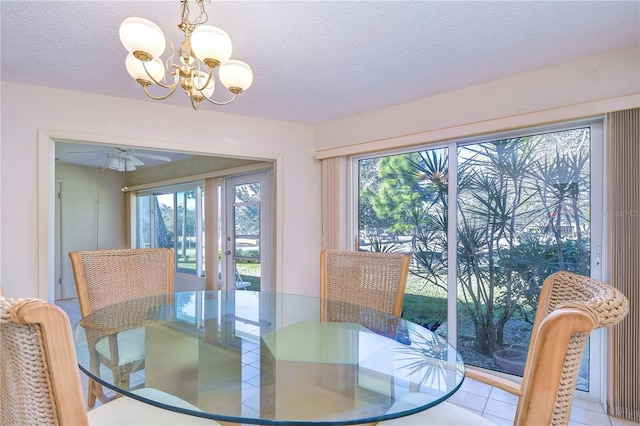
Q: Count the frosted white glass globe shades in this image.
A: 5